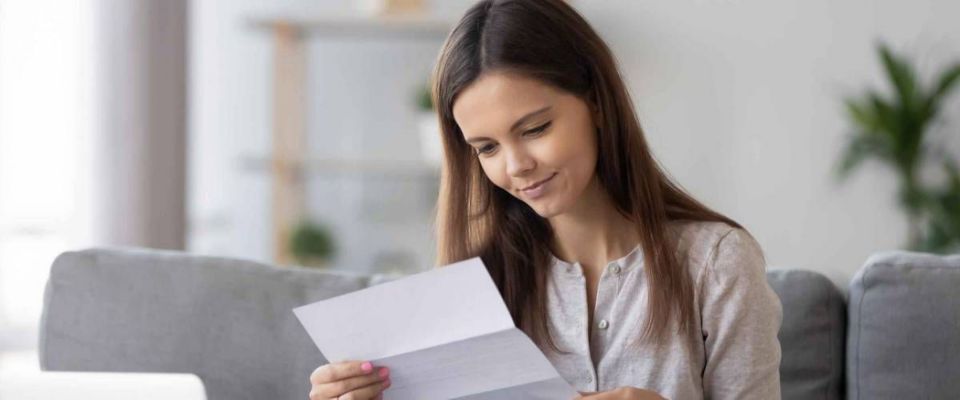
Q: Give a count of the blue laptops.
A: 0